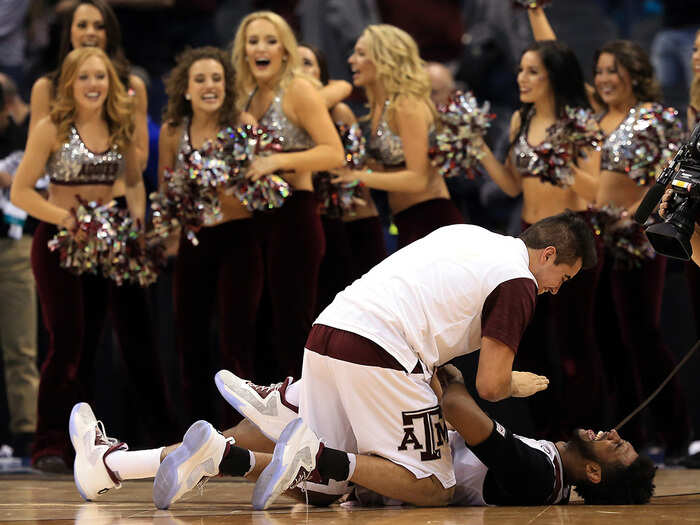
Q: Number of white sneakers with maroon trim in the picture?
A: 4